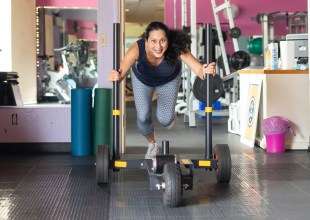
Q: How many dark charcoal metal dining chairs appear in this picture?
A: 0